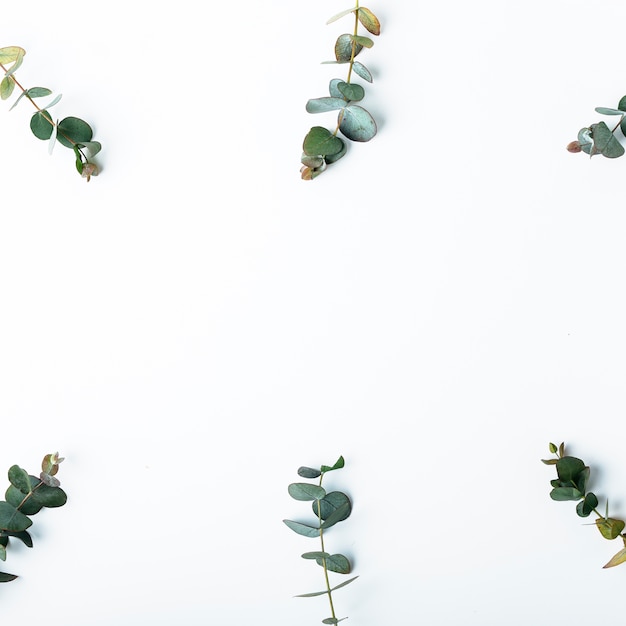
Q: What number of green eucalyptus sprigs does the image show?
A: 6